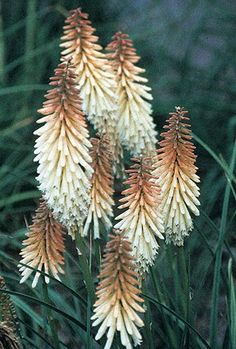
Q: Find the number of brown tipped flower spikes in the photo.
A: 8